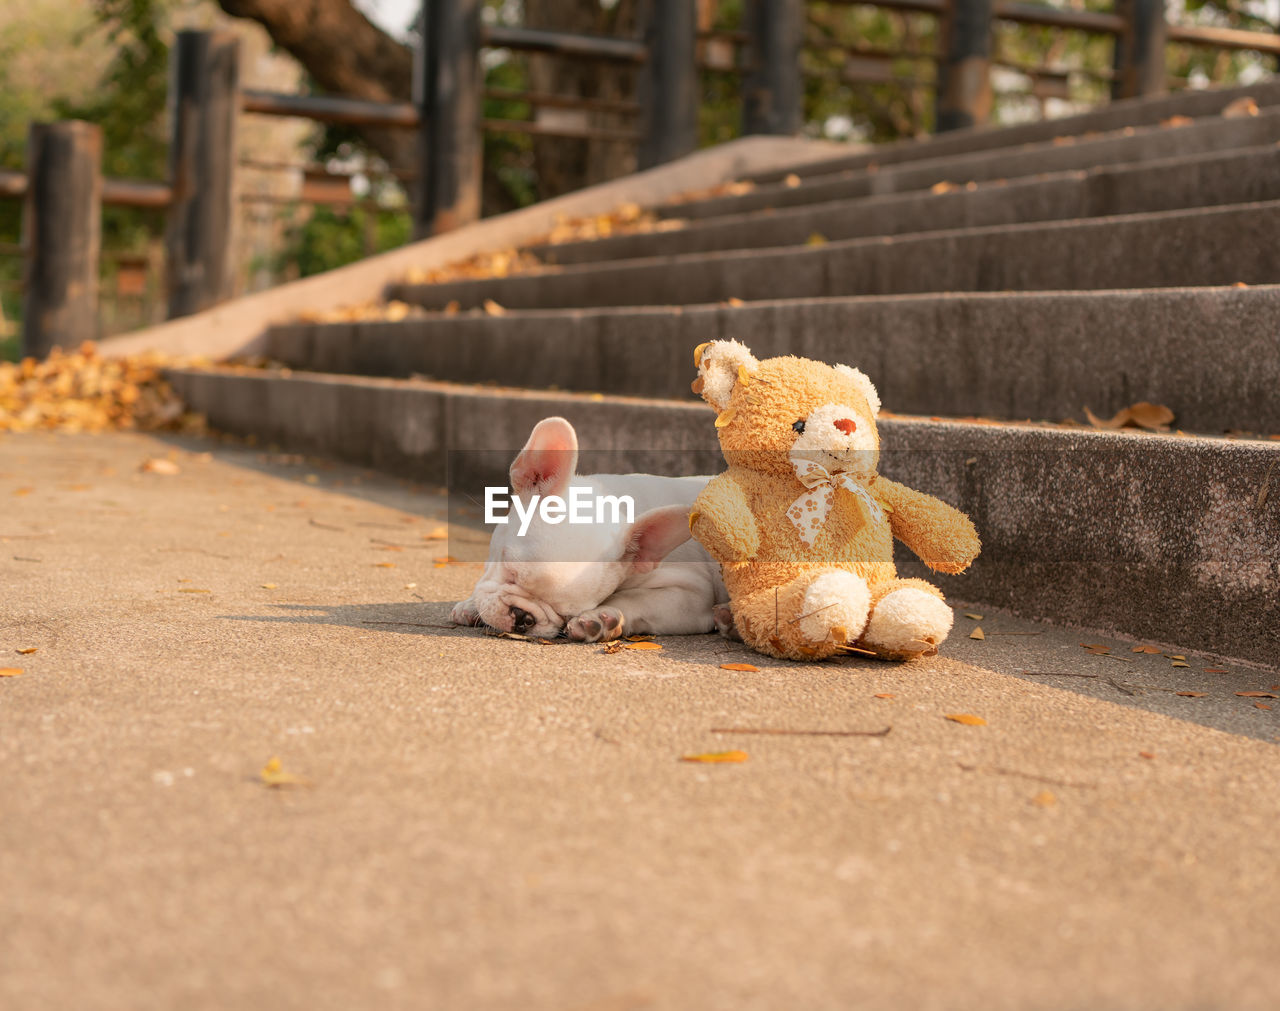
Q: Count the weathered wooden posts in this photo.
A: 7